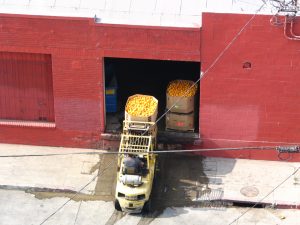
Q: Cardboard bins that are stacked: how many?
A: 2